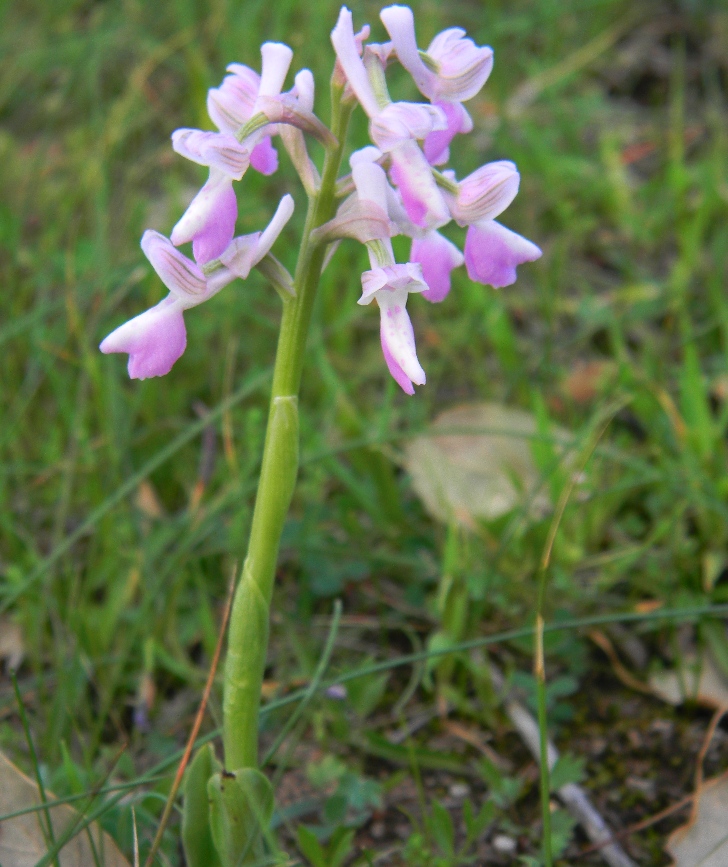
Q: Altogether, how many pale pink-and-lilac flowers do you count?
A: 8